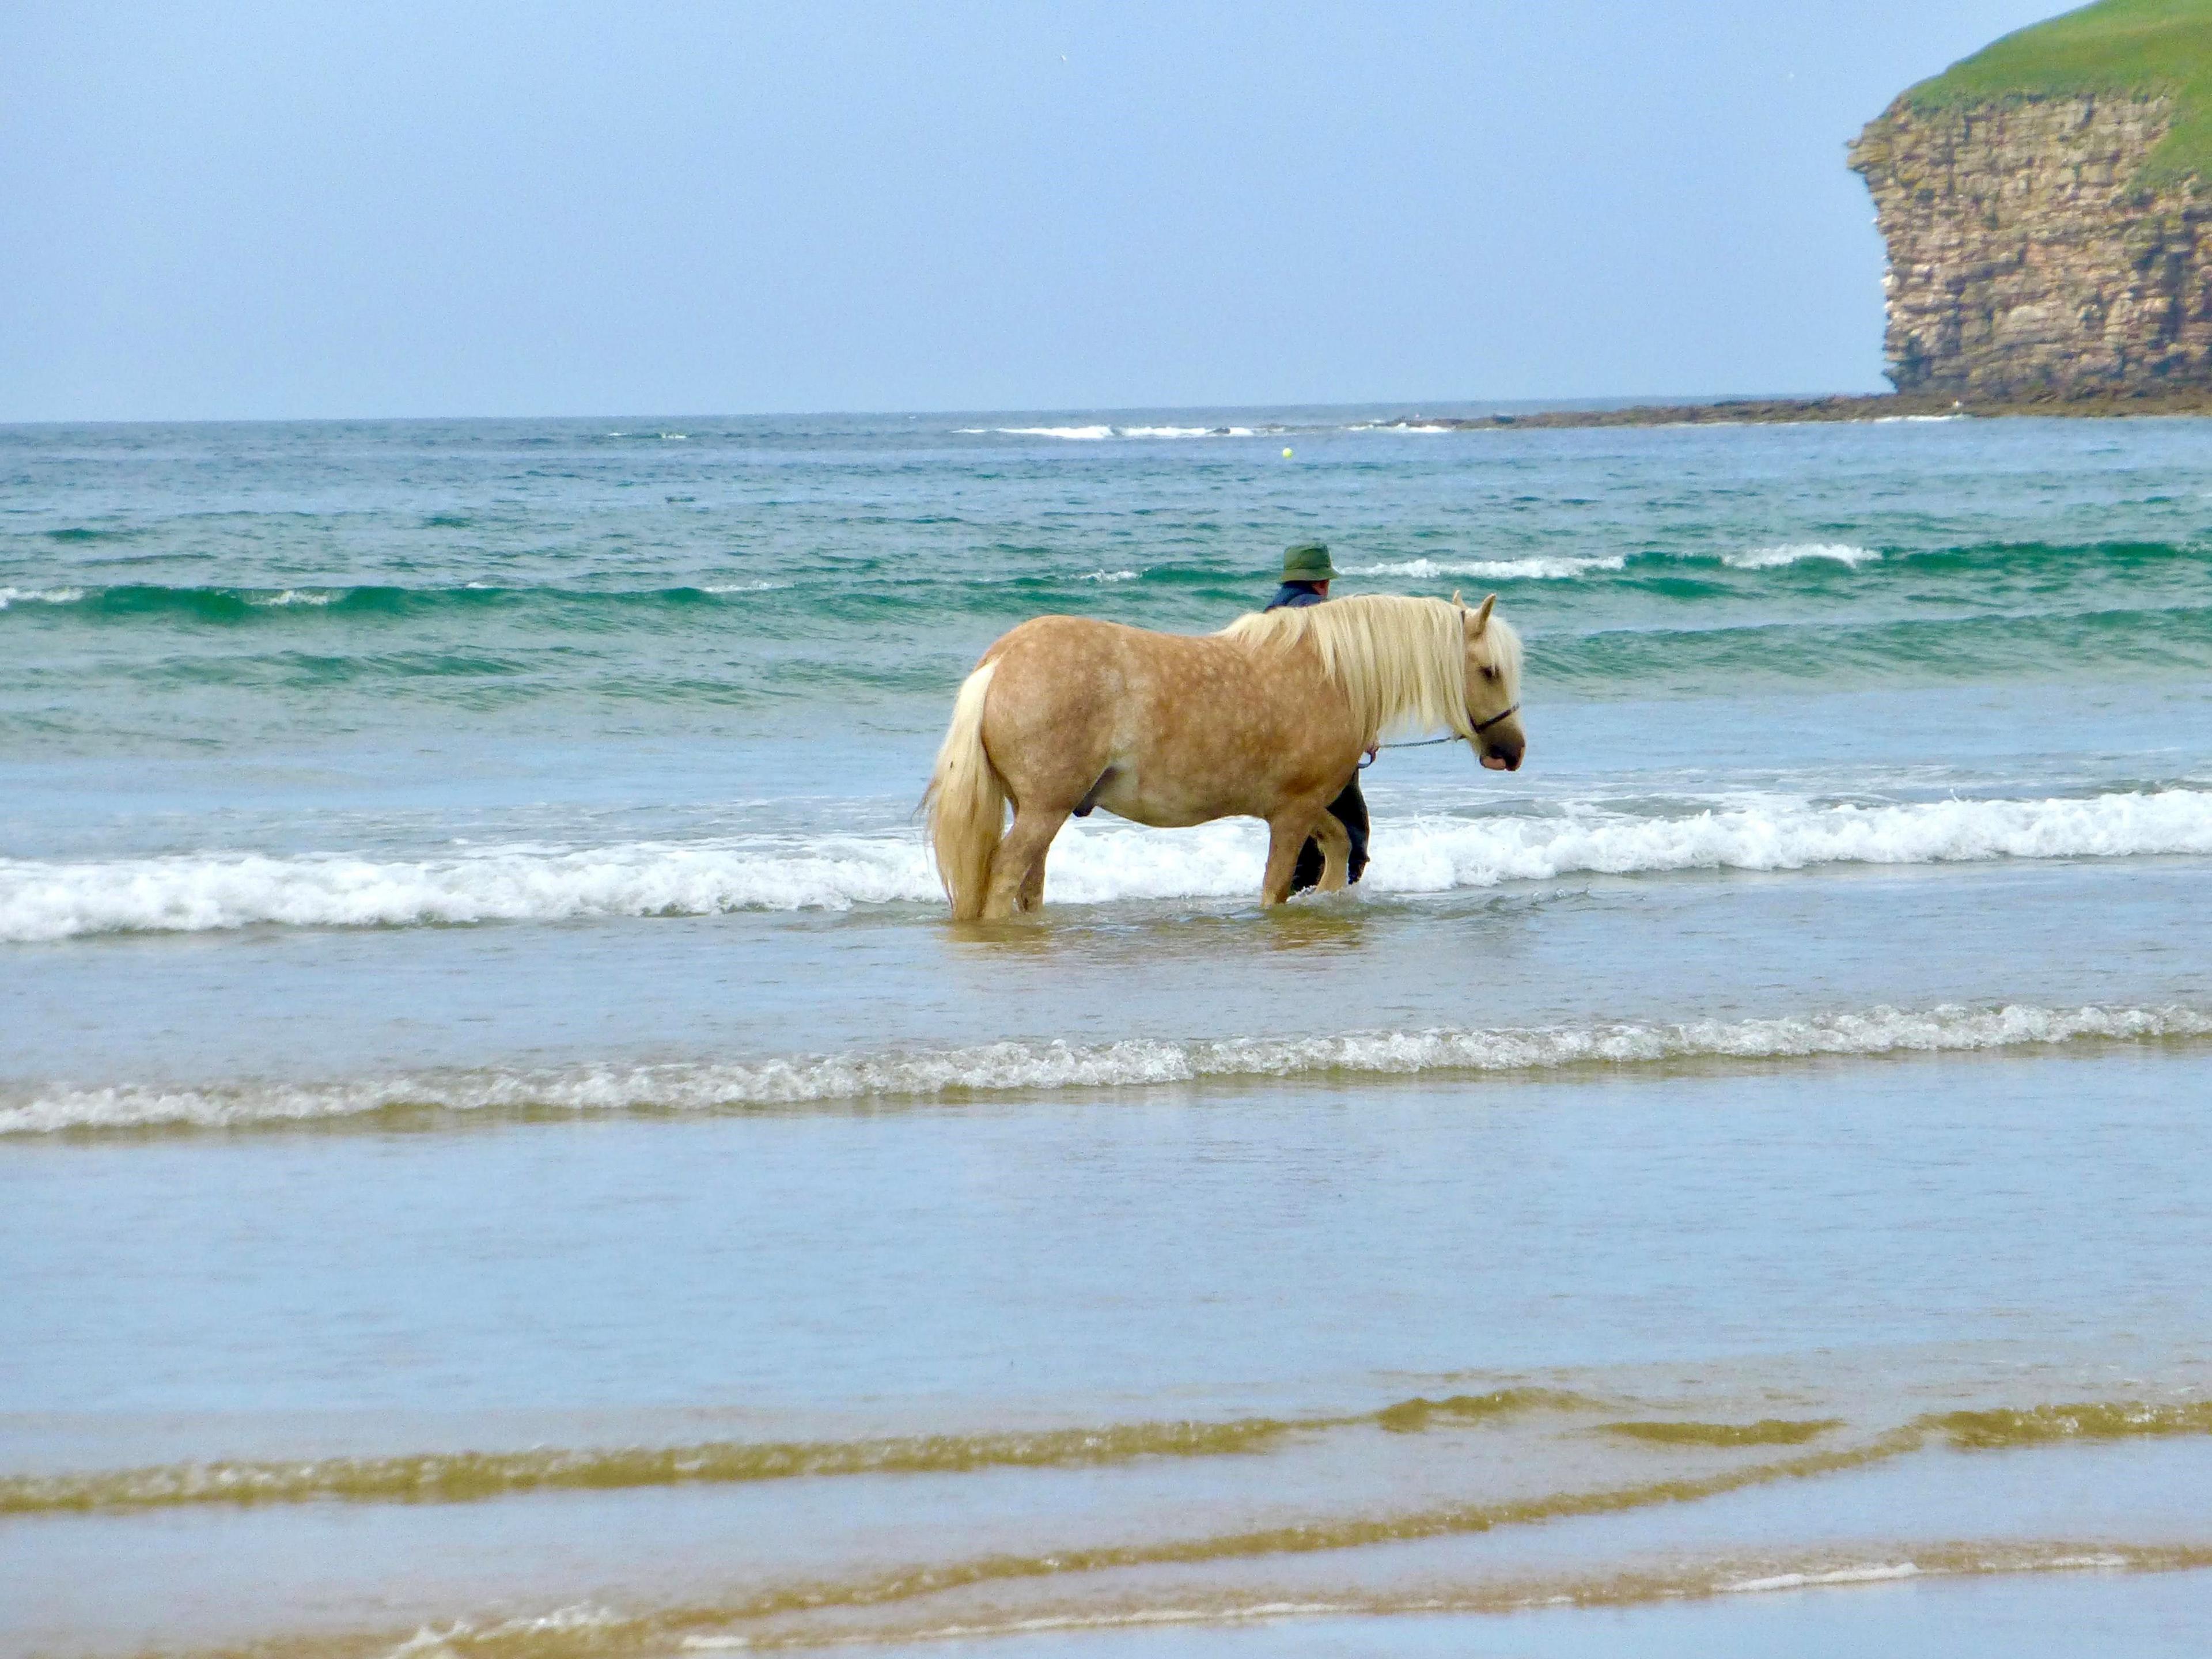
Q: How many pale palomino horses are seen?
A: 1